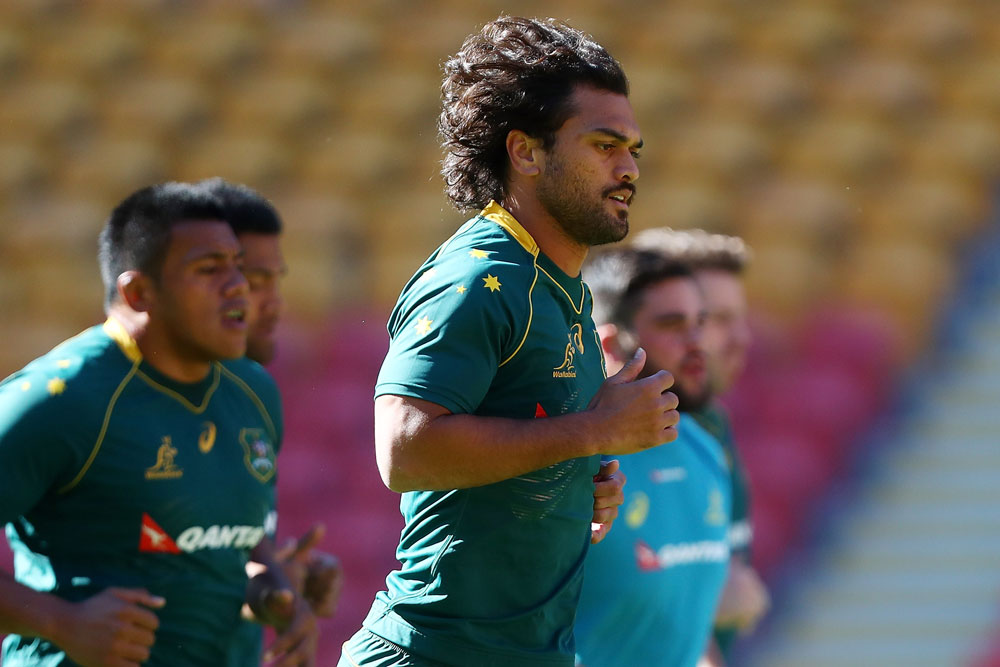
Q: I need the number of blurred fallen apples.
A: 0